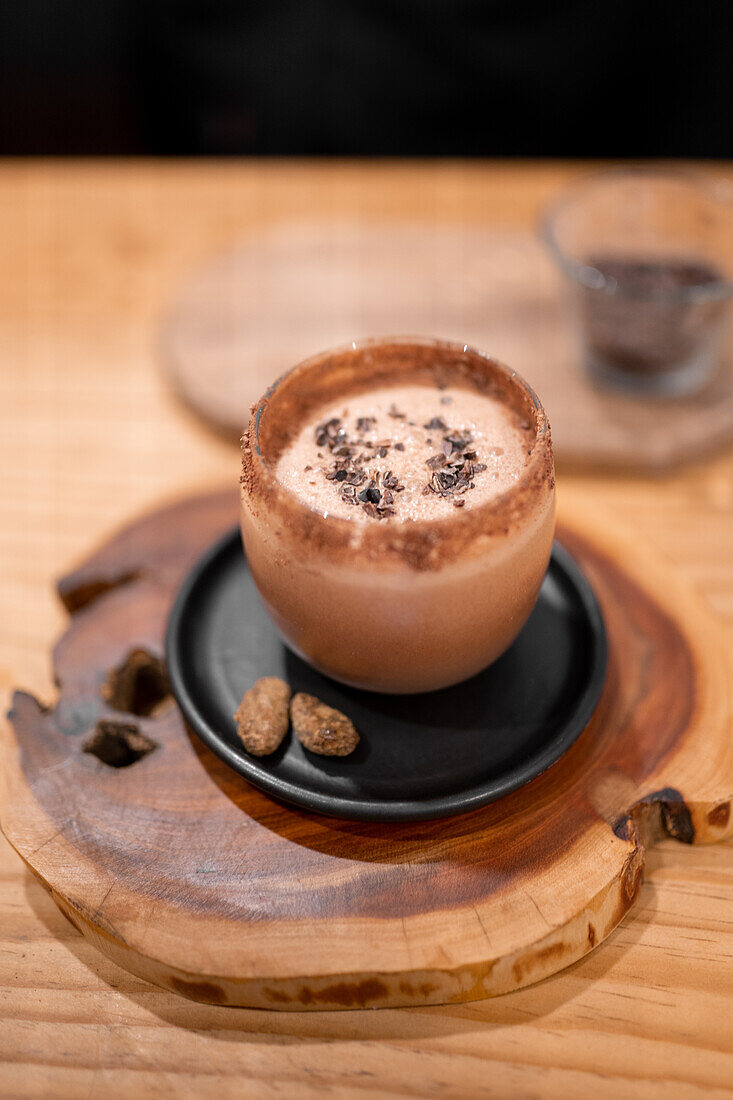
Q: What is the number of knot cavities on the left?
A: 2